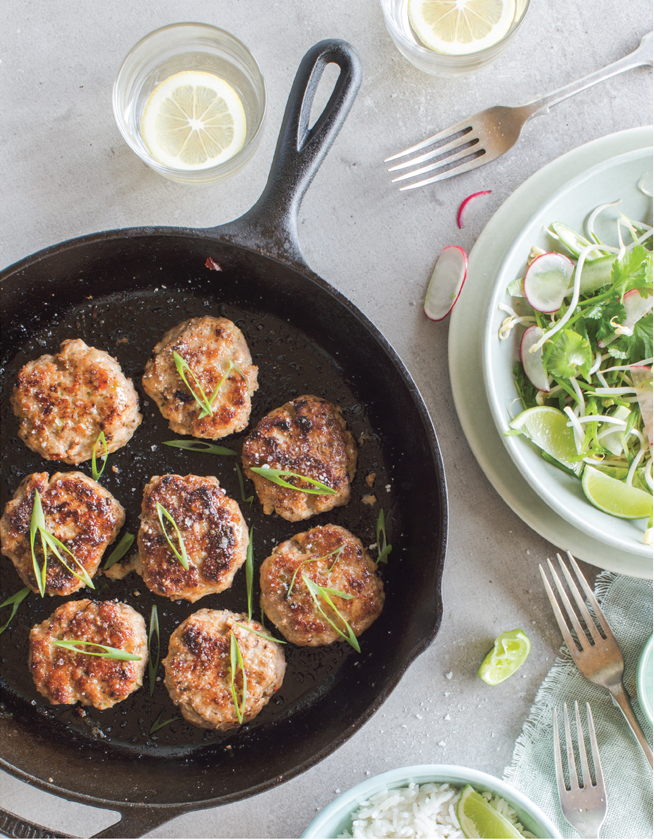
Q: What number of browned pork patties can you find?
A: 8